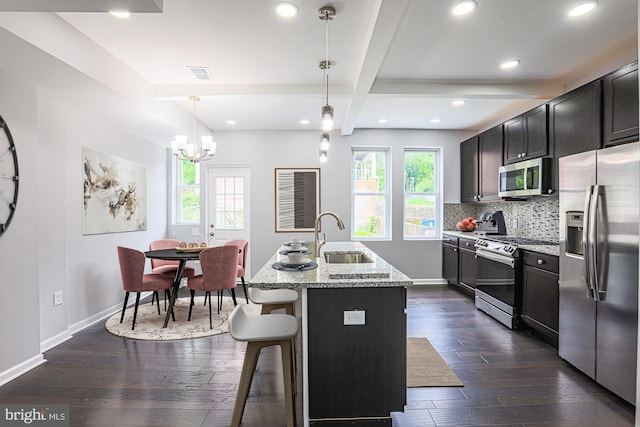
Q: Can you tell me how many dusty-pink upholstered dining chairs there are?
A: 4